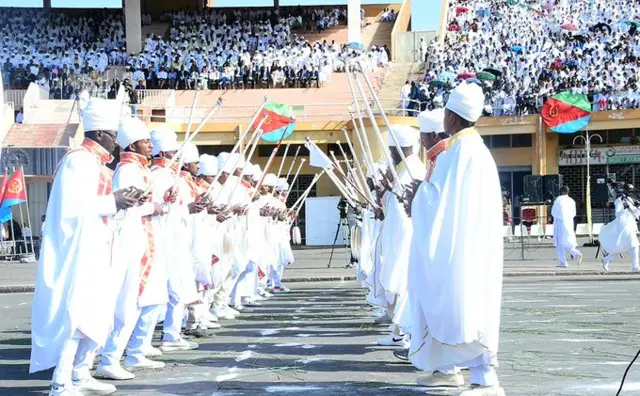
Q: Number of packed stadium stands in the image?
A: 2